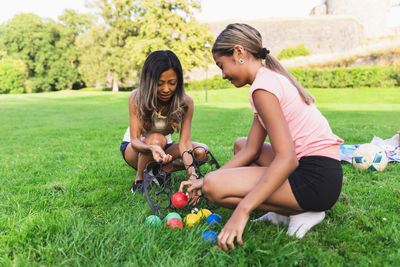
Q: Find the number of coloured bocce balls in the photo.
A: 8